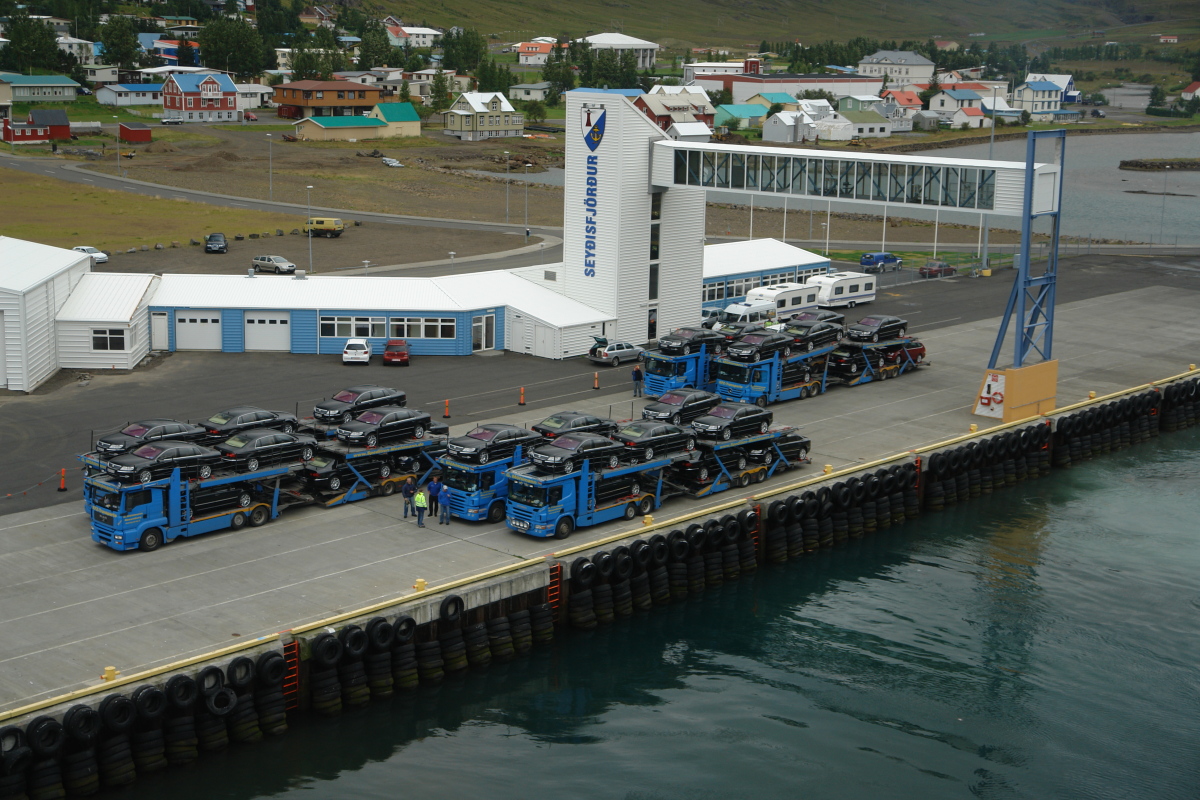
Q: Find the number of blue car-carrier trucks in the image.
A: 6